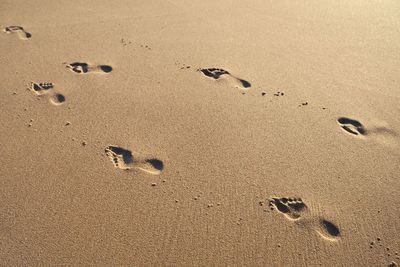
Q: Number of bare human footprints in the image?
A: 7